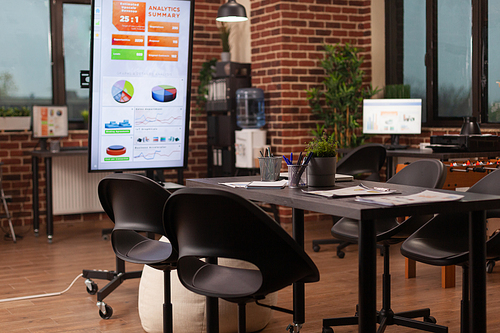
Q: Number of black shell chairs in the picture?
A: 5